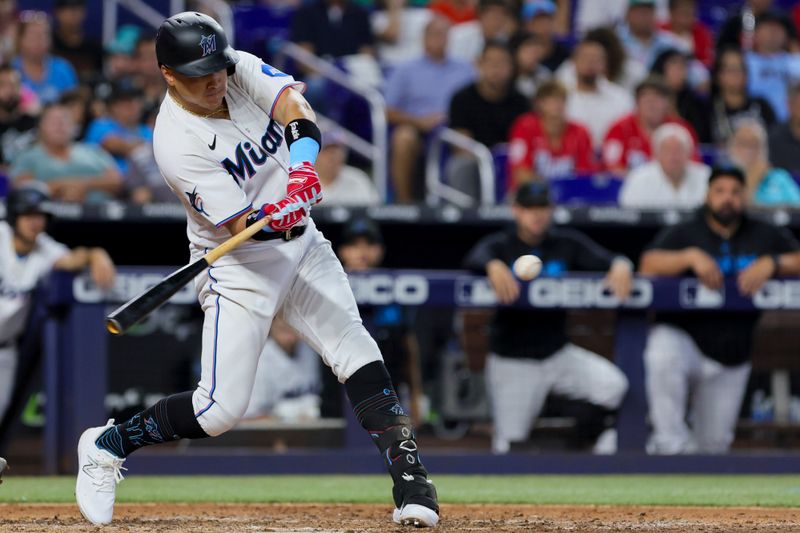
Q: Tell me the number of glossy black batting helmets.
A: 2